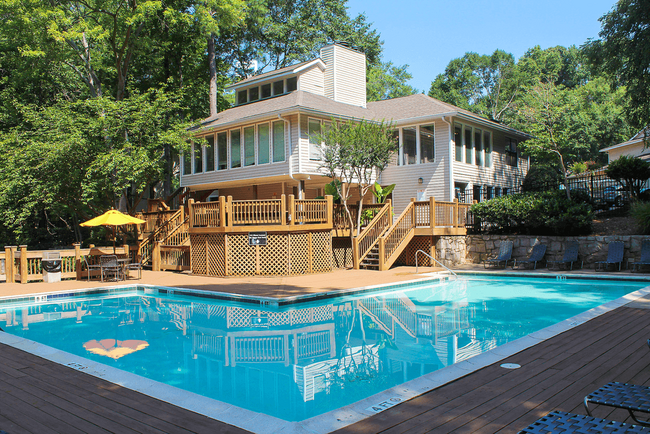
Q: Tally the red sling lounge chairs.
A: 0